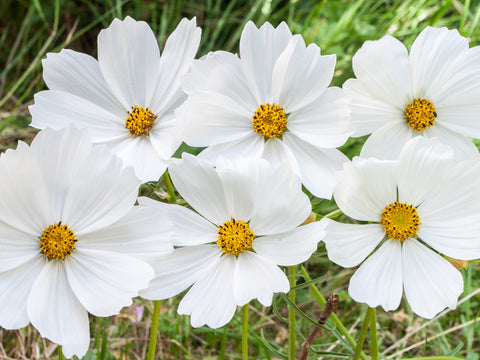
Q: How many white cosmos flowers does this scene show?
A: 6